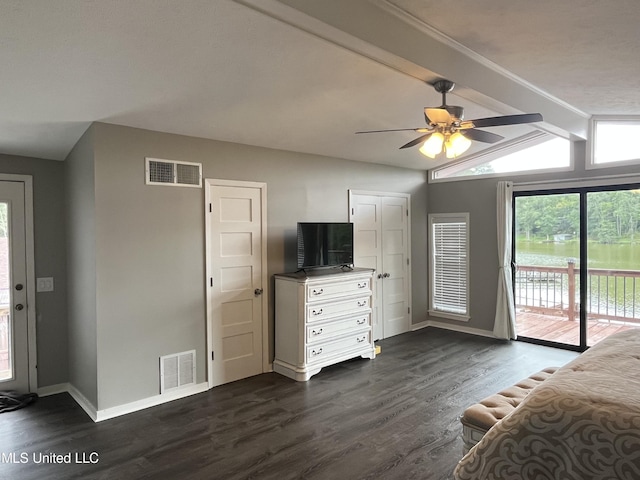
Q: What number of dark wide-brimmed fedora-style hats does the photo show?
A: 0